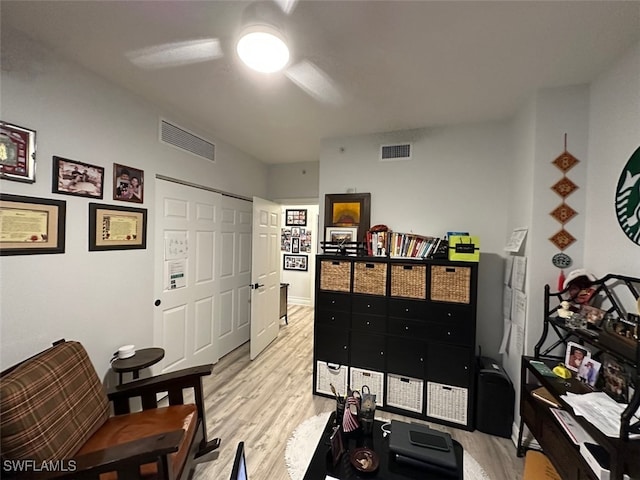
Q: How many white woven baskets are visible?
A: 4